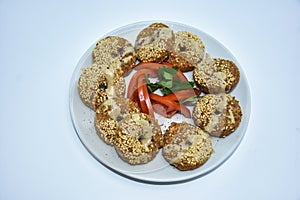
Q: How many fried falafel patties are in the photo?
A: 9